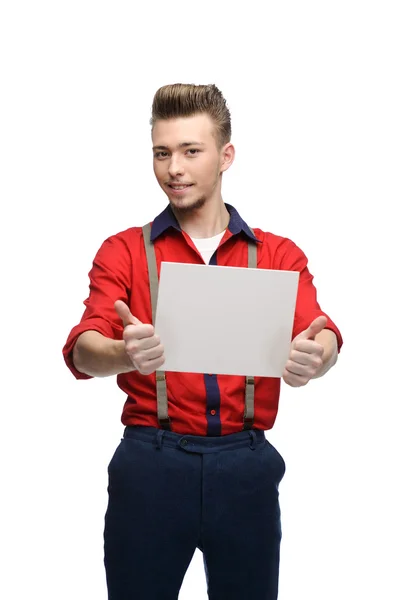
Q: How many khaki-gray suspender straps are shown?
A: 2